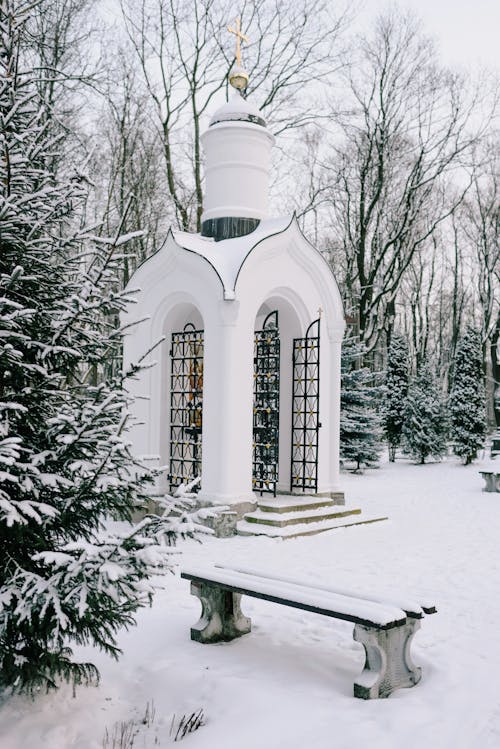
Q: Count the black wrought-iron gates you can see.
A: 3